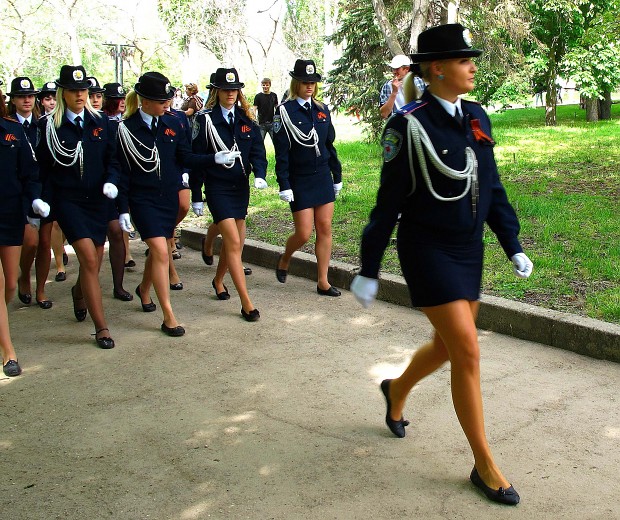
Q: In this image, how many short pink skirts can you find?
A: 0